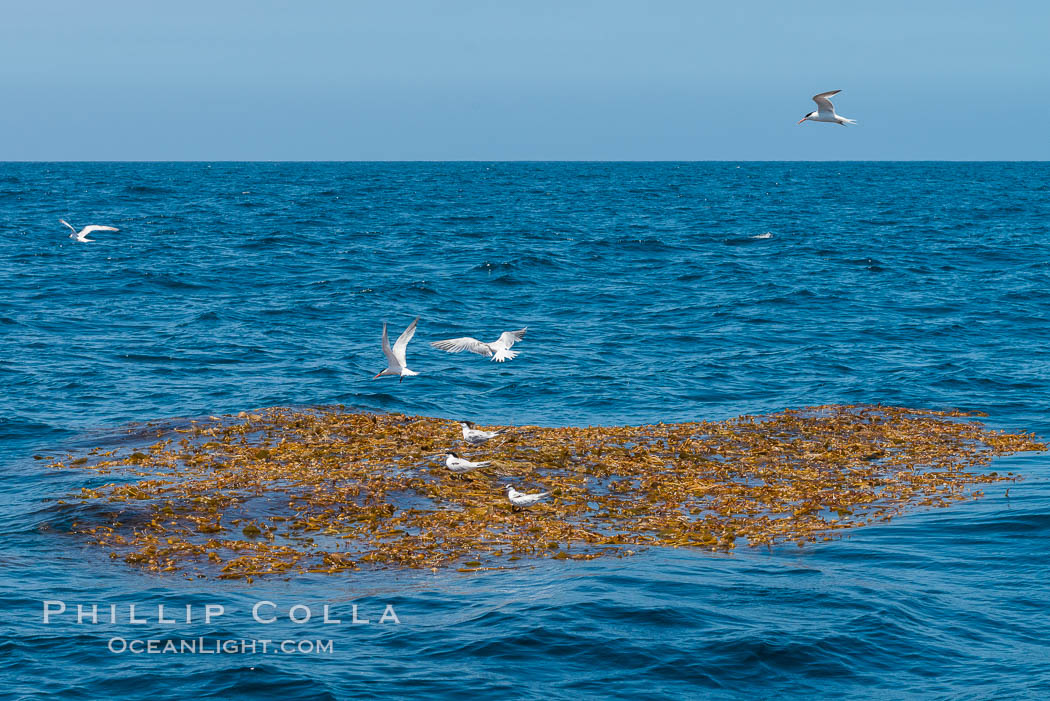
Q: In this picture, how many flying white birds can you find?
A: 4